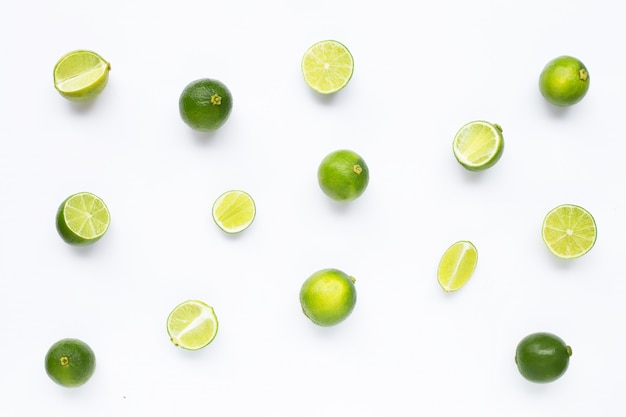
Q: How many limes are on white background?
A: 14